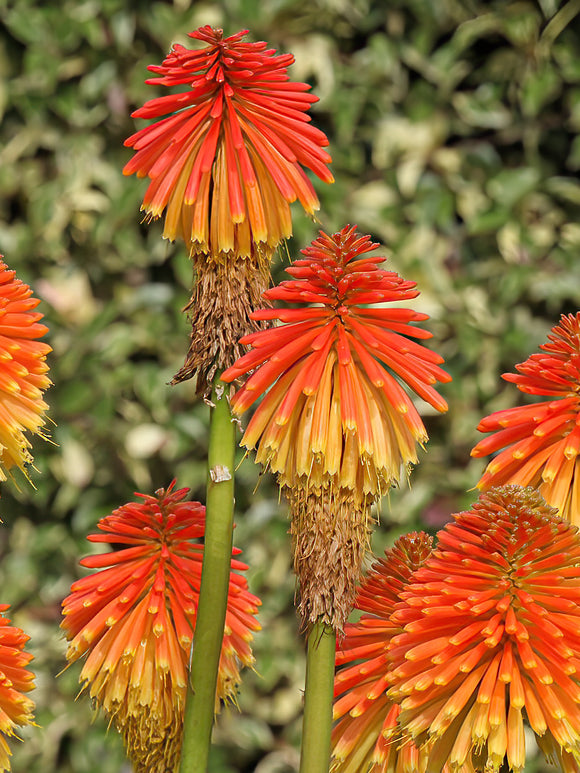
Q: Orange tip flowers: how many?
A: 8